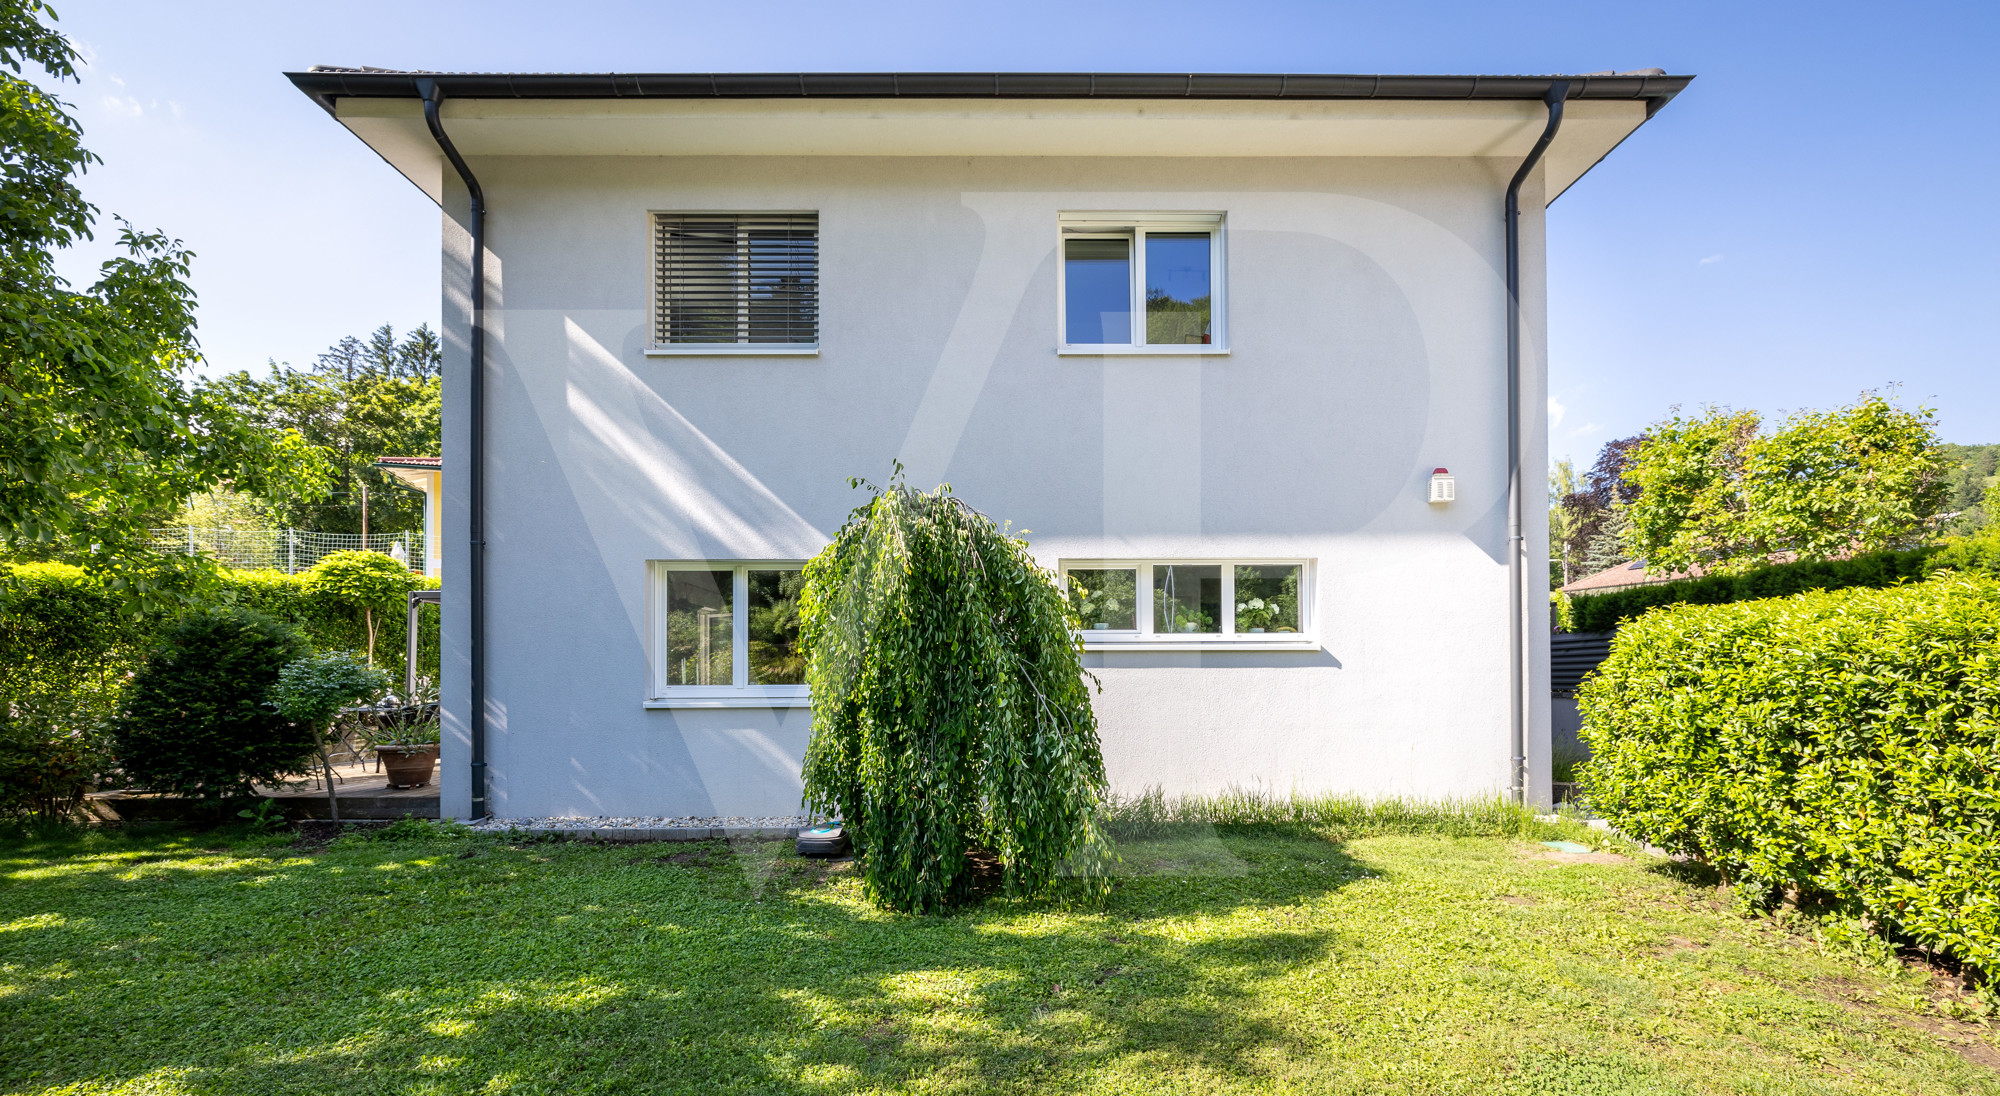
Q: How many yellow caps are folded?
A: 0